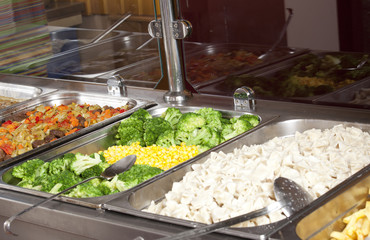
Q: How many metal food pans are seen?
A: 5